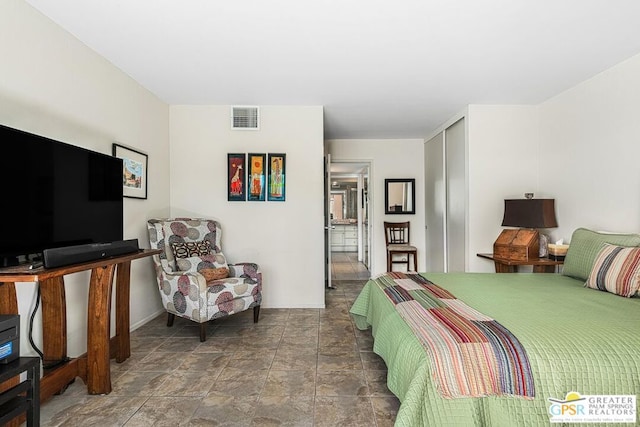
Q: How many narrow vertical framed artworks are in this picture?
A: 3